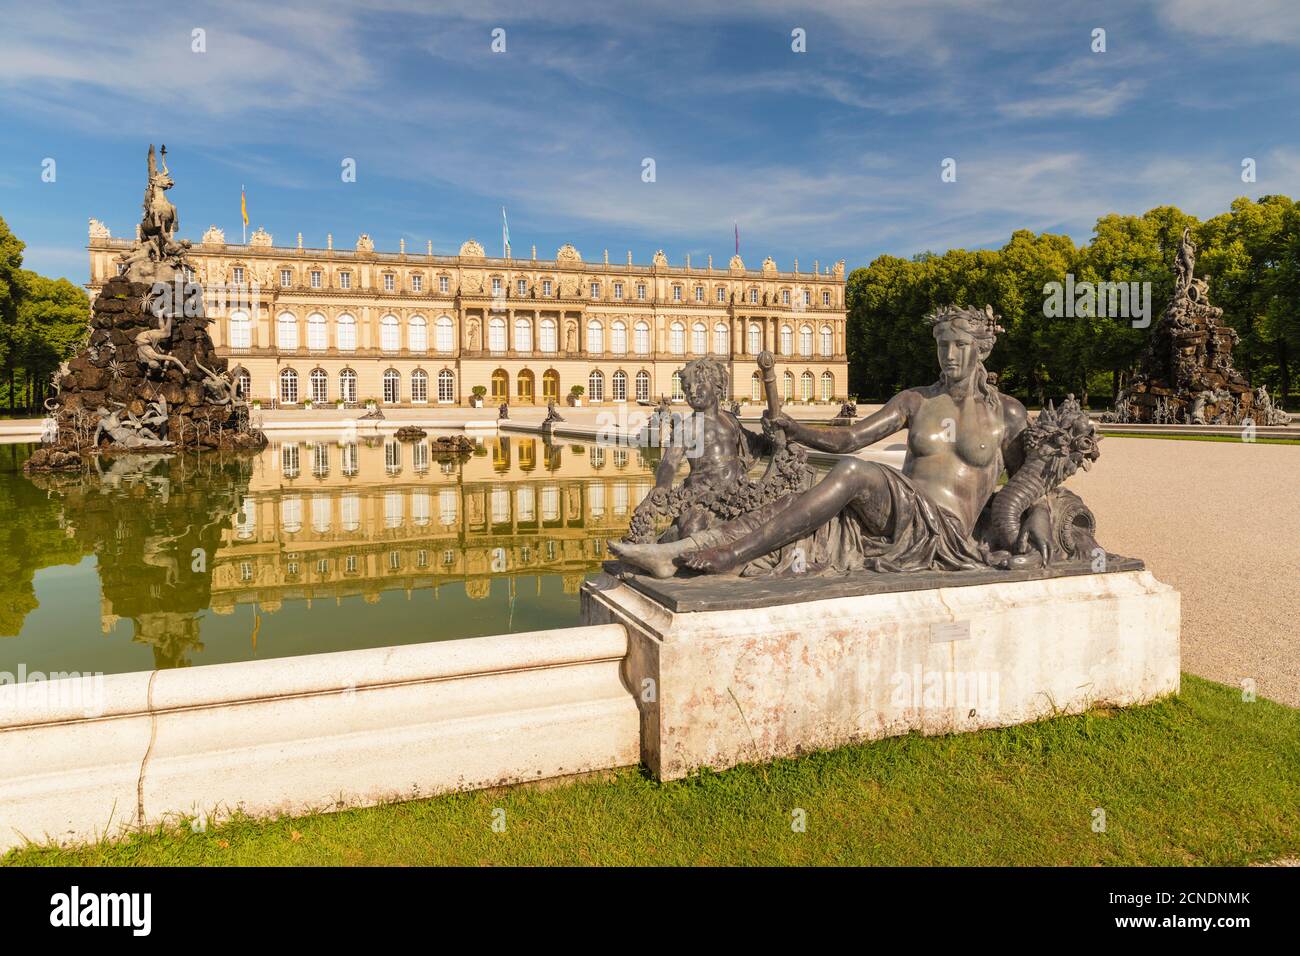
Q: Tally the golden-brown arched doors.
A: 3